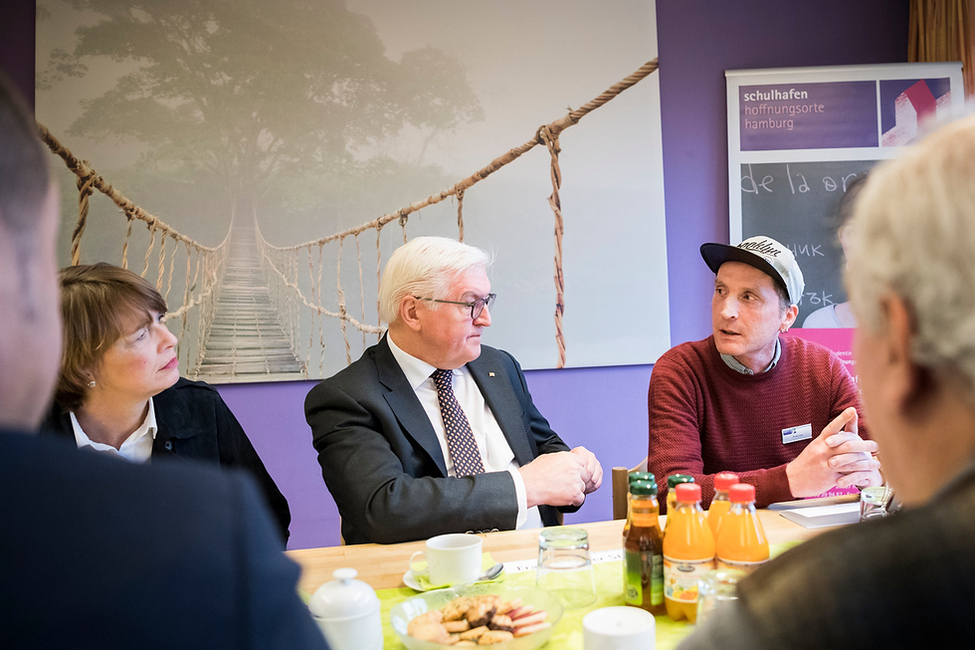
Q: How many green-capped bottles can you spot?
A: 3